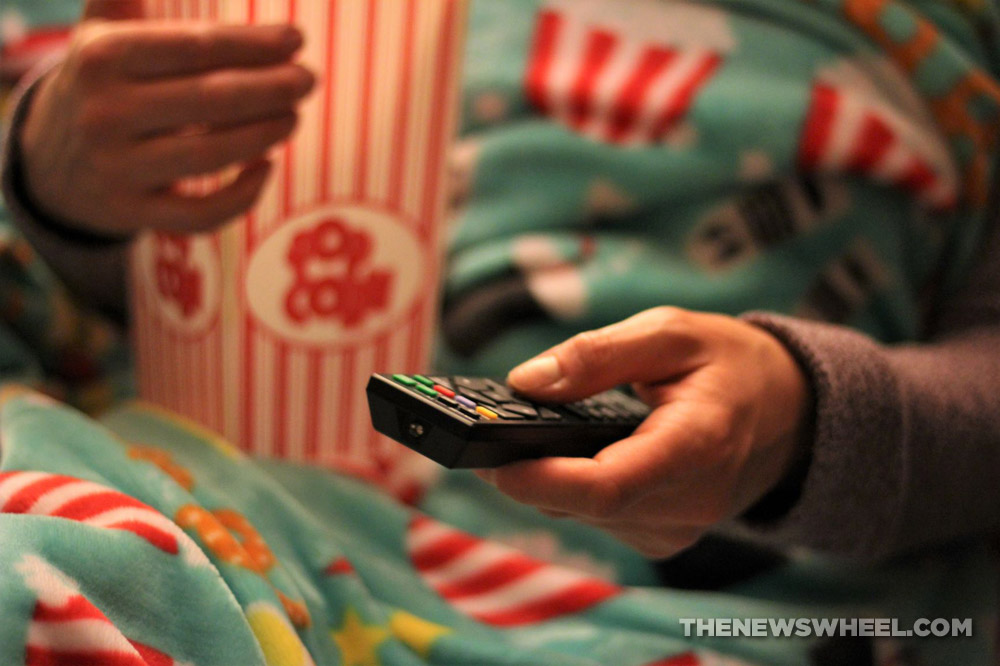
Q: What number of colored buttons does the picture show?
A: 6